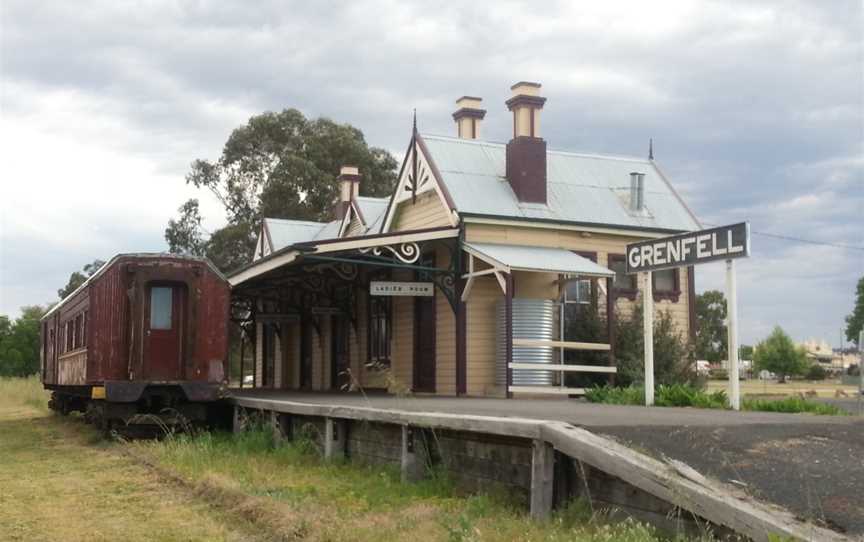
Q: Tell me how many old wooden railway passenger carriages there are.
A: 1